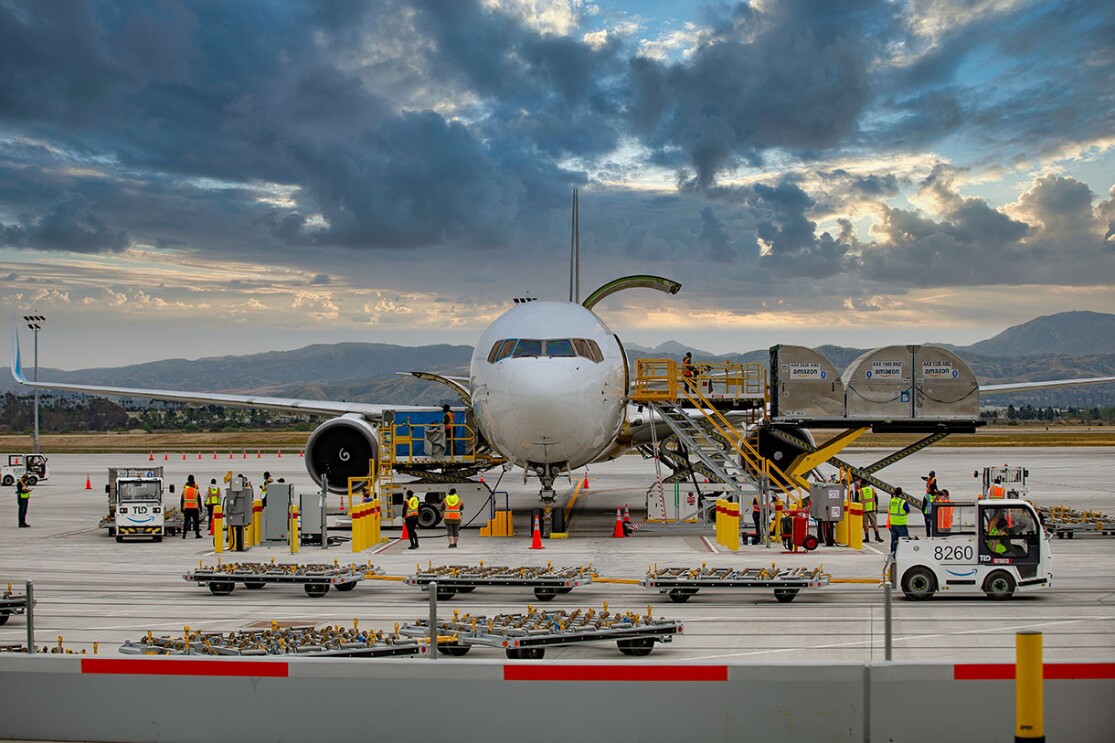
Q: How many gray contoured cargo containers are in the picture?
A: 3